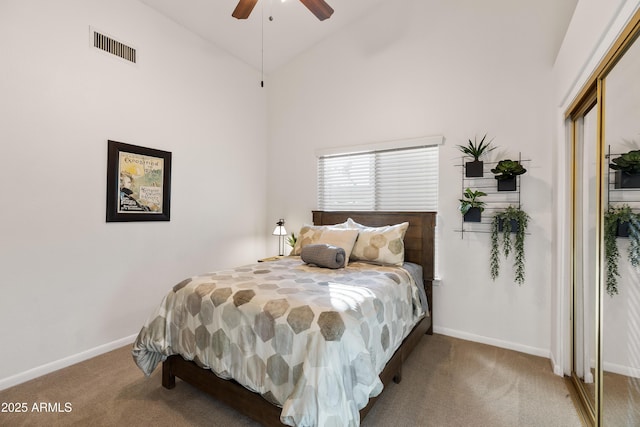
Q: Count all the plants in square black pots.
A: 4